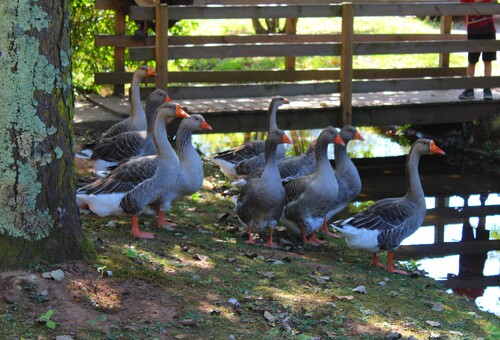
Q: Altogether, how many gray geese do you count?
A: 9